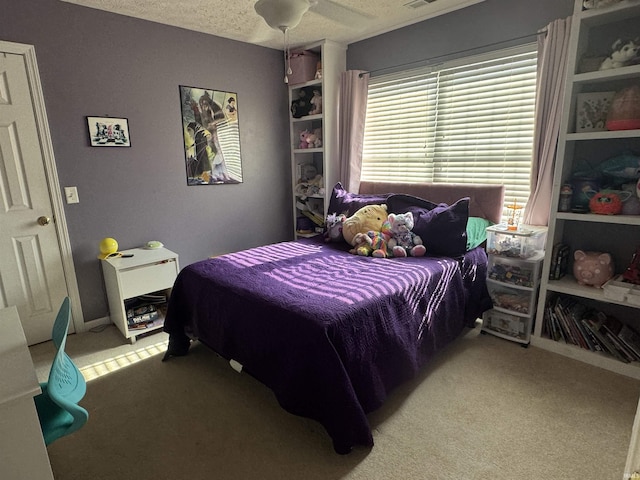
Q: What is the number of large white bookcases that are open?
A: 2